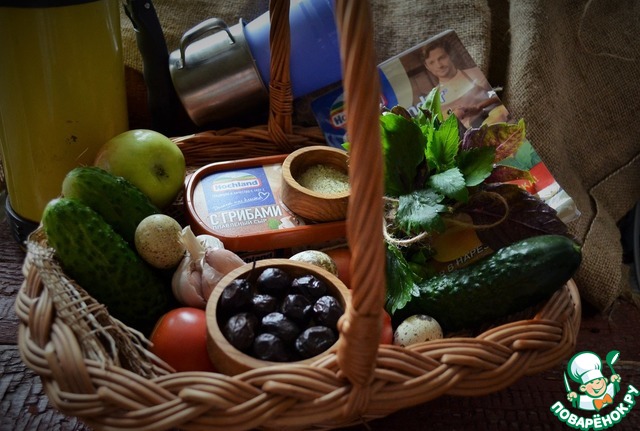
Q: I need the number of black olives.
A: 10